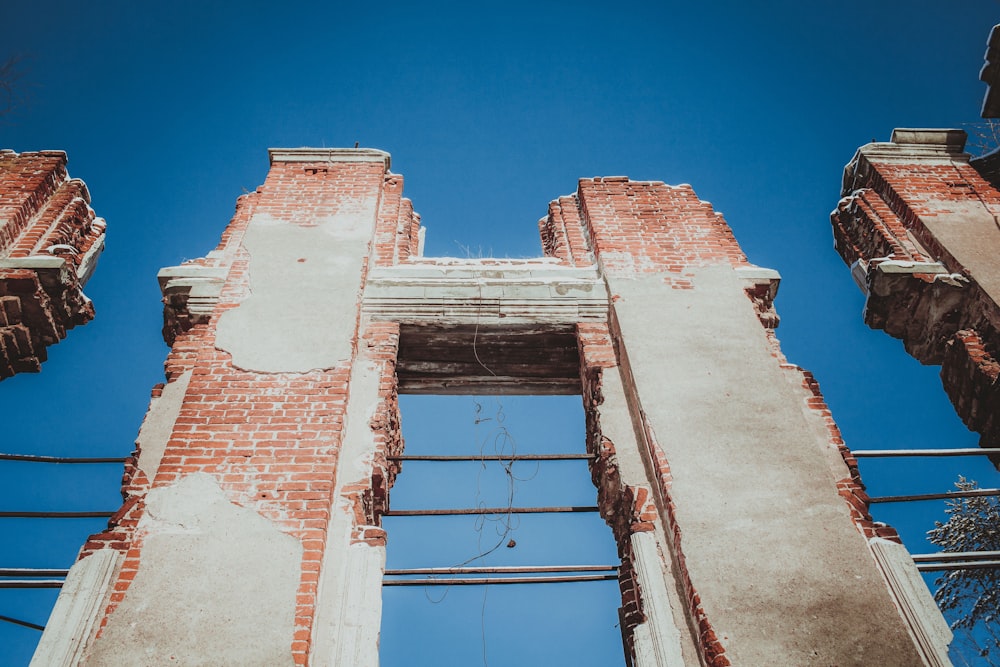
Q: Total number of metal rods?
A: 13